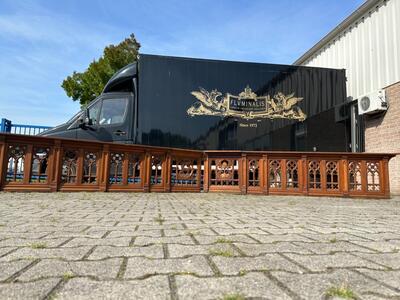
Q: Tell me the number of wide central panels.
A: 2